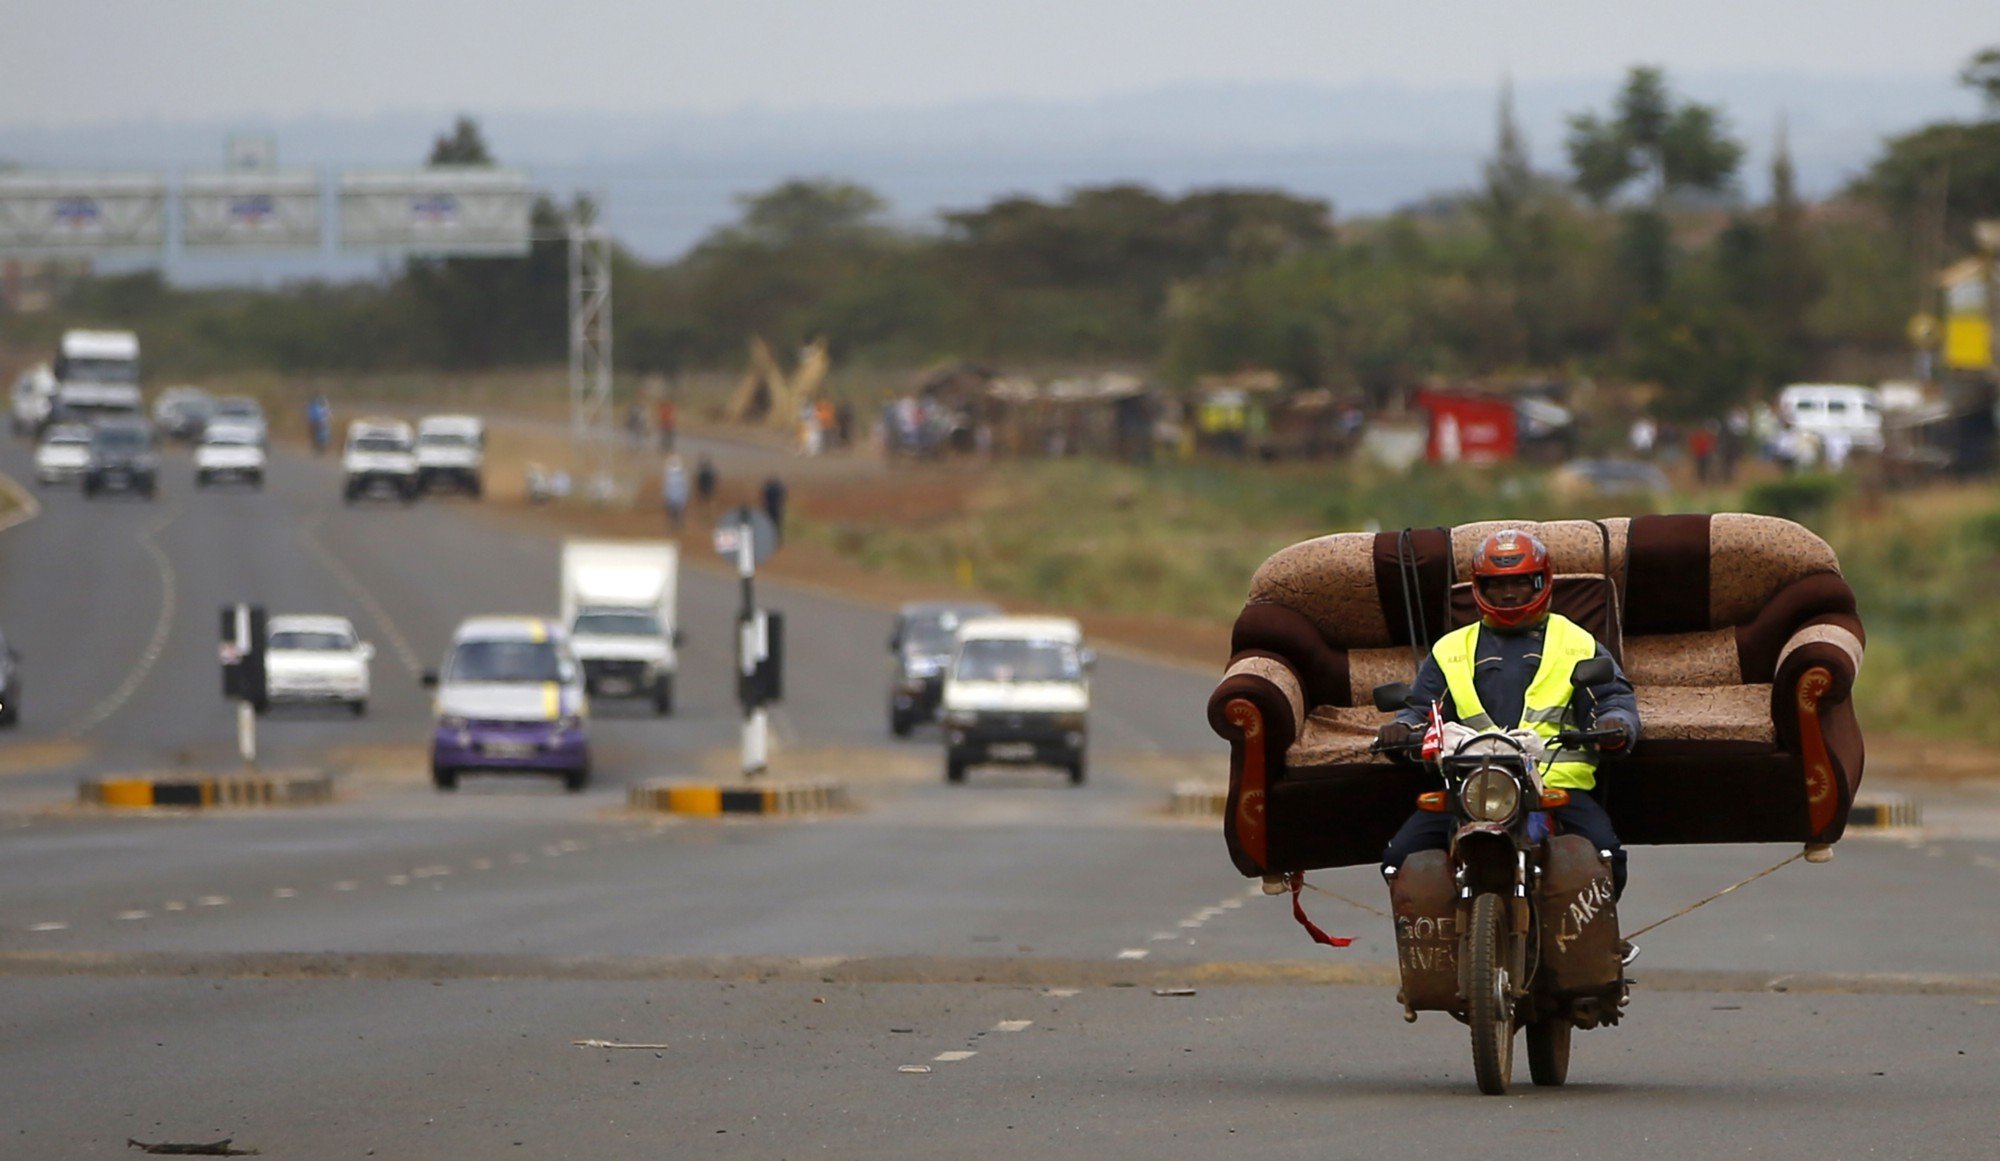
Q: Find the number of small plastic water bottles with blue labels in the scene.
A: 0